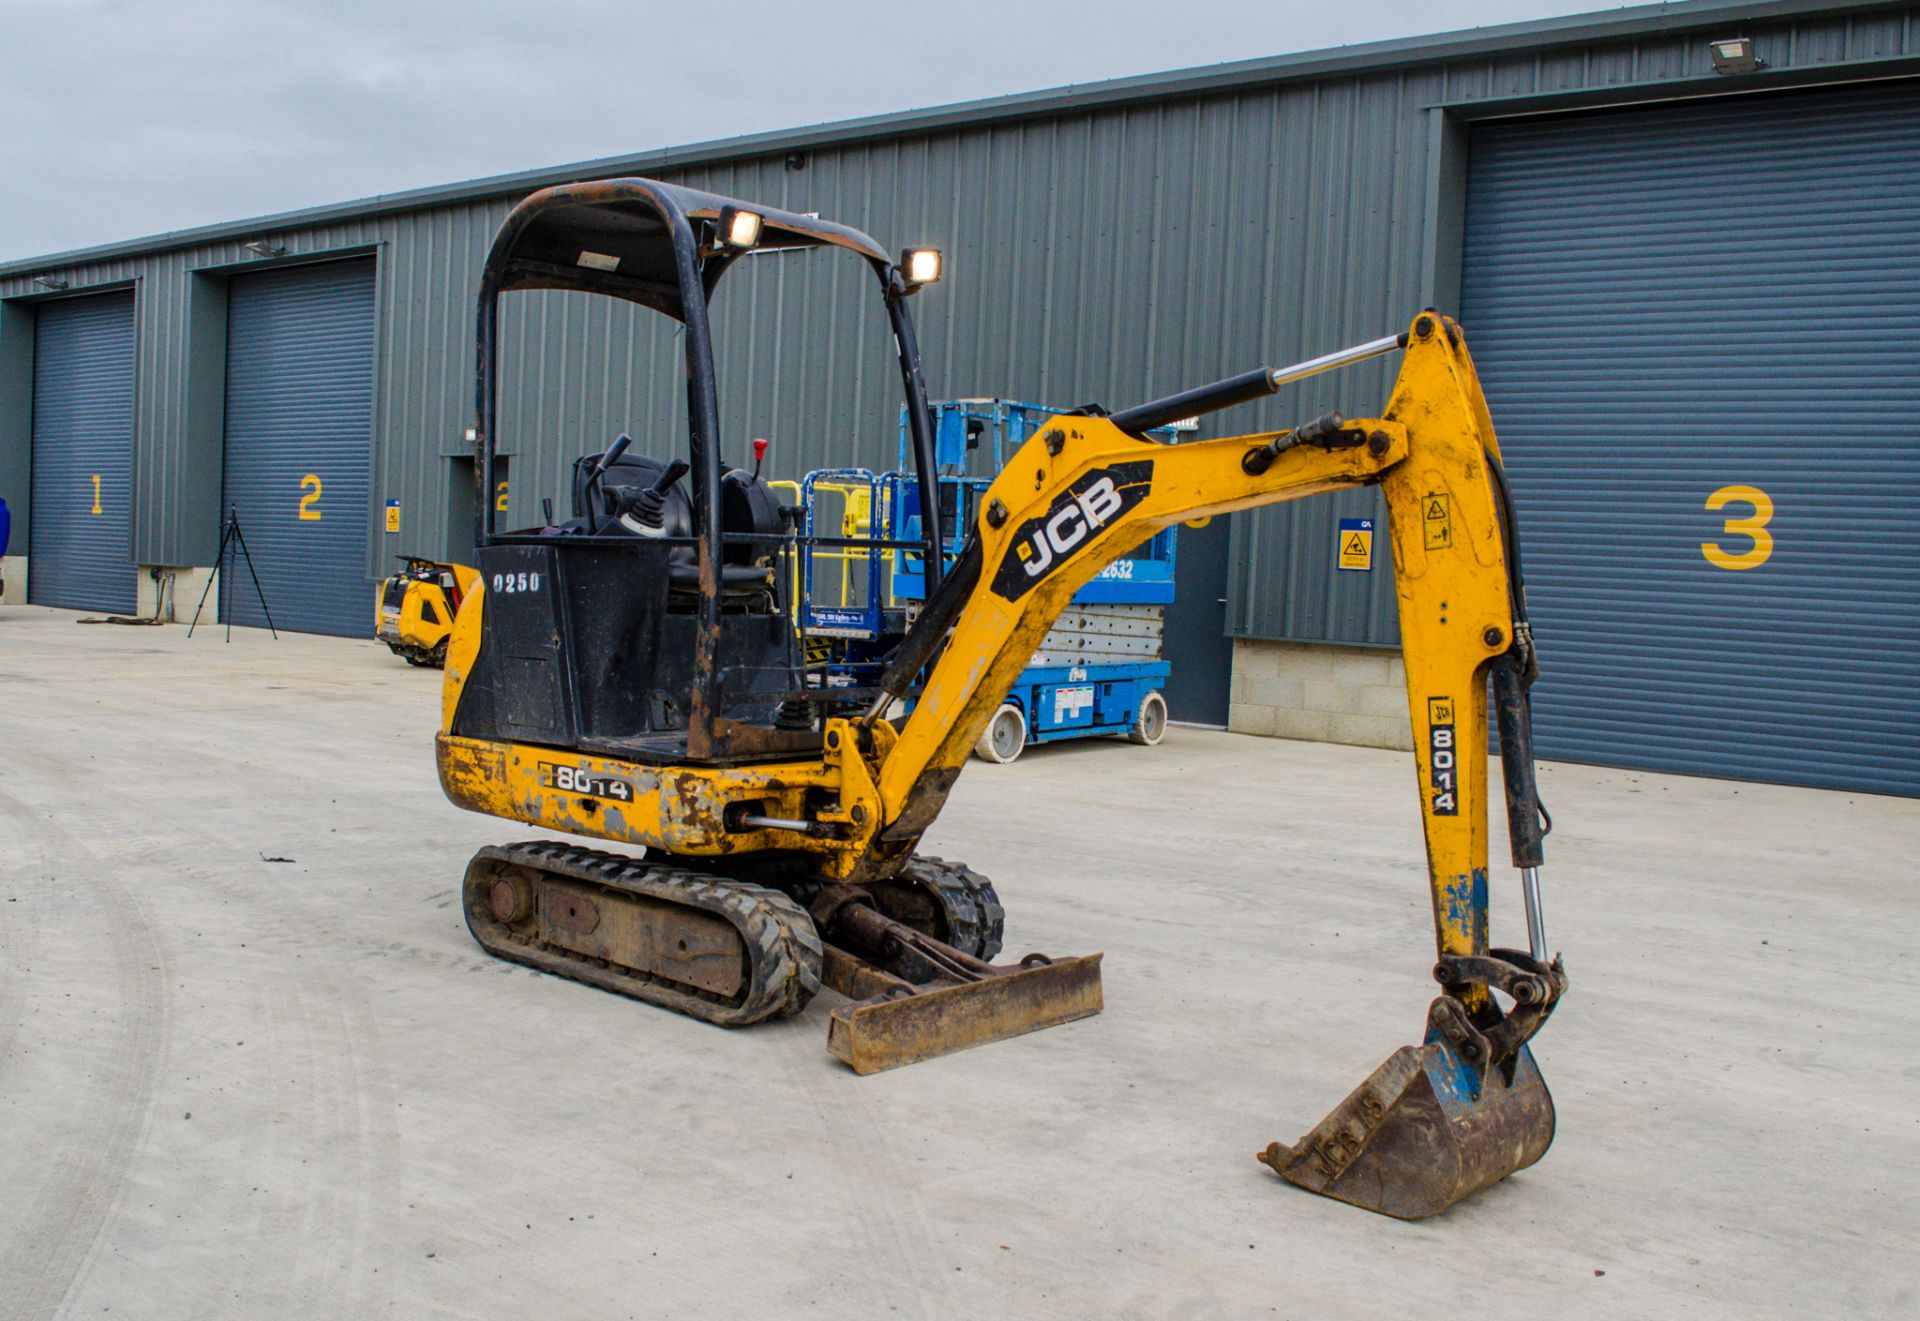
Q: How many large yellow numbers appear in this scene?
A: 3